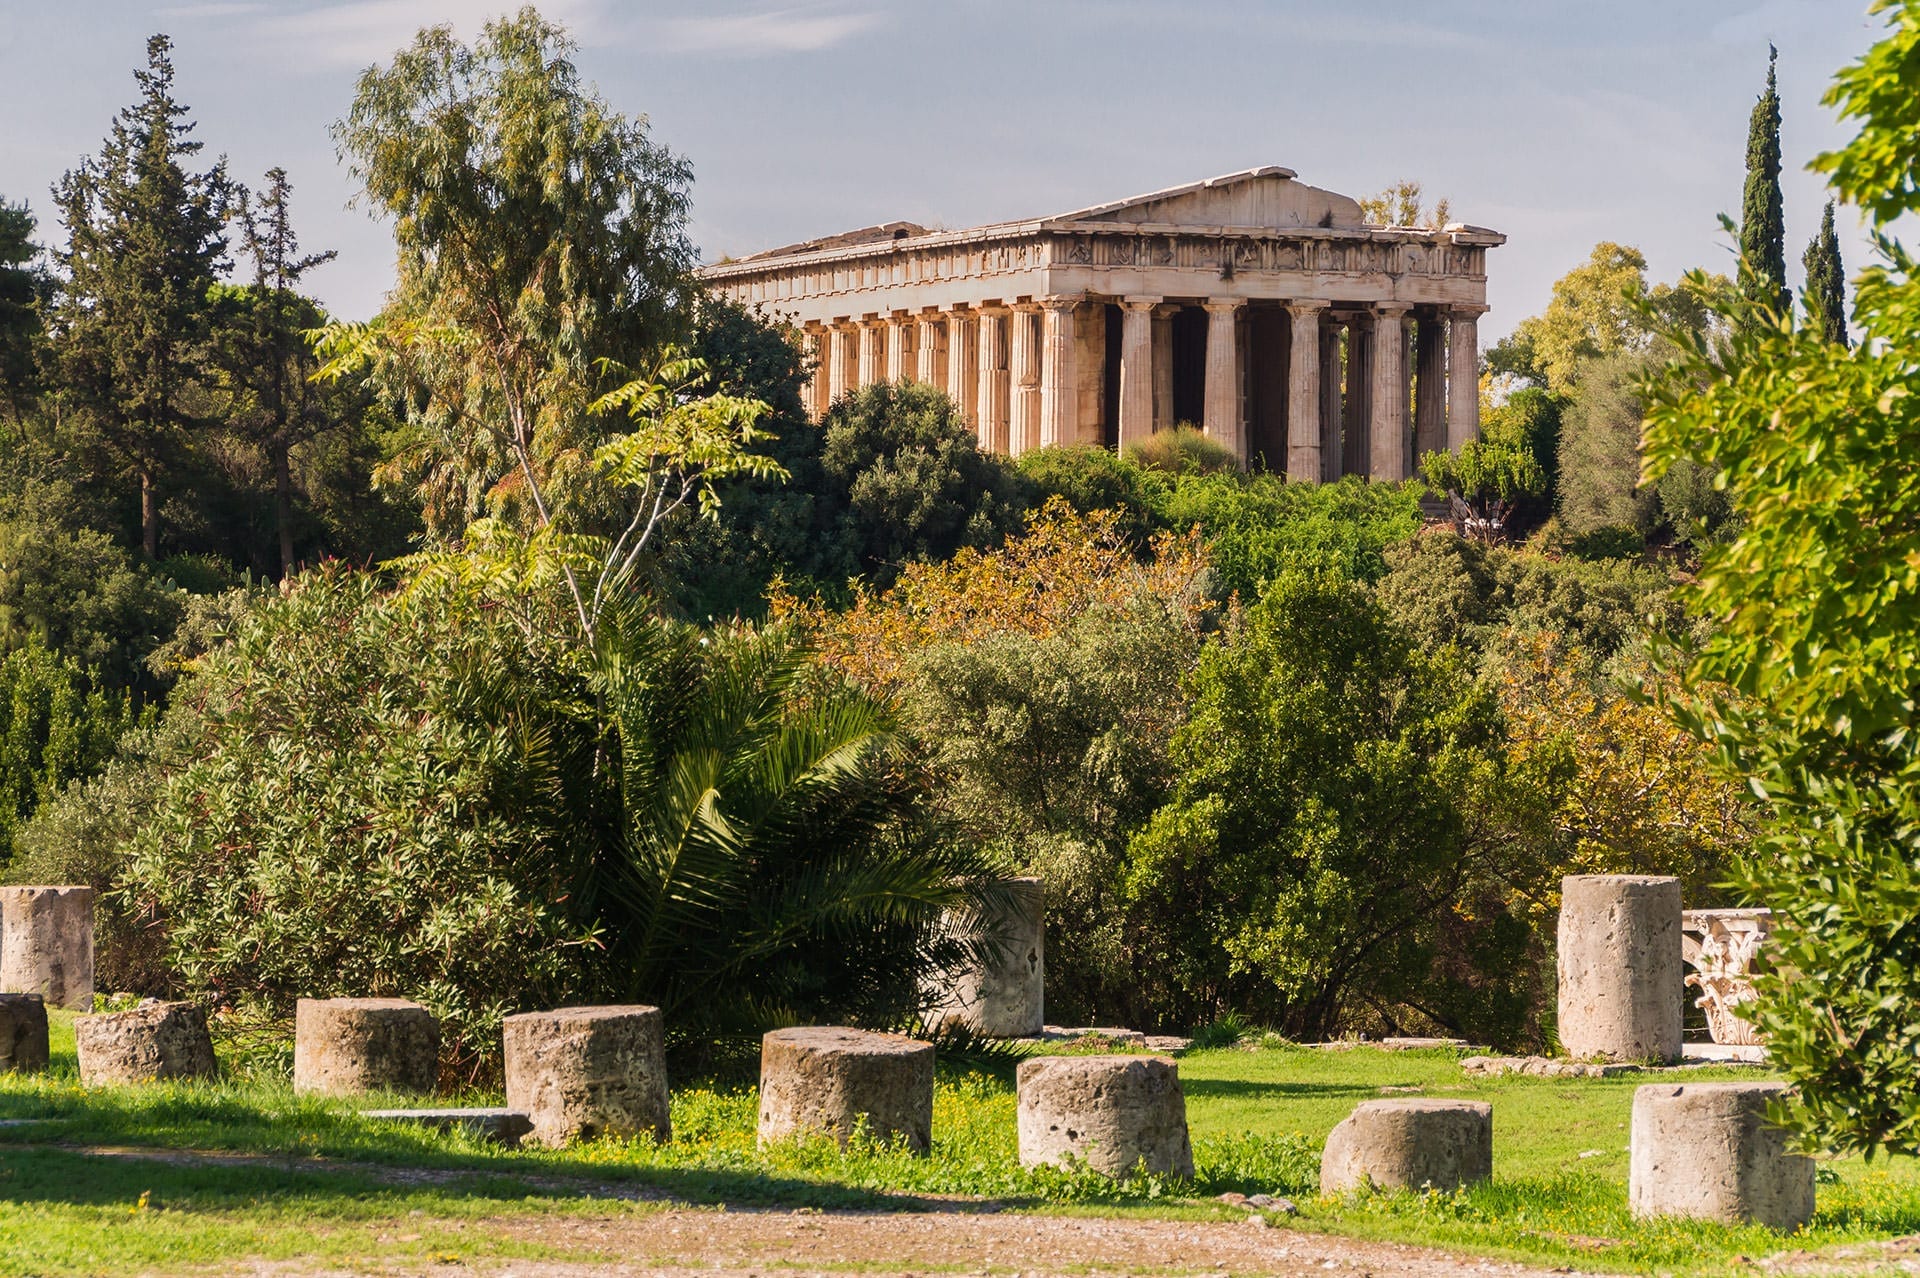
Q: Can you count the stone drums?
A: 11